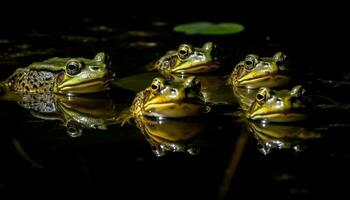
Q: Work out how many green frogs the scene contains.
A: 5